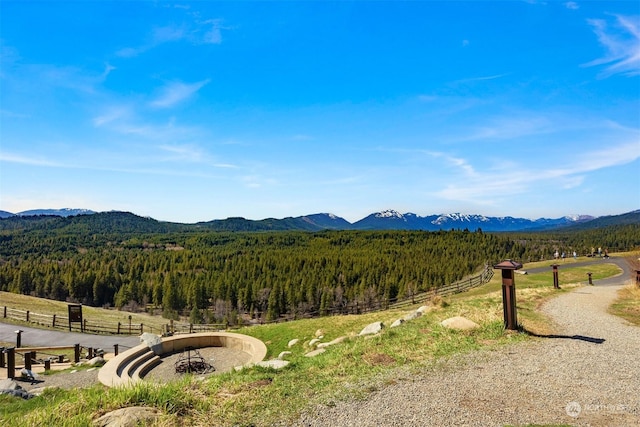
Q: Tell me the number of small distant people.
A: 6